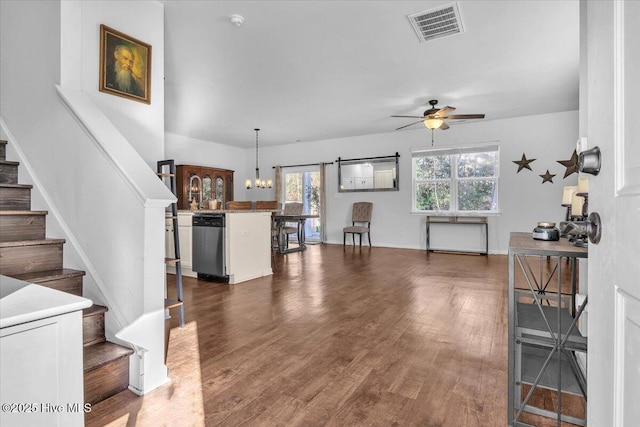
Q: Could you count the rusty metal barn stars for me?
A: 3